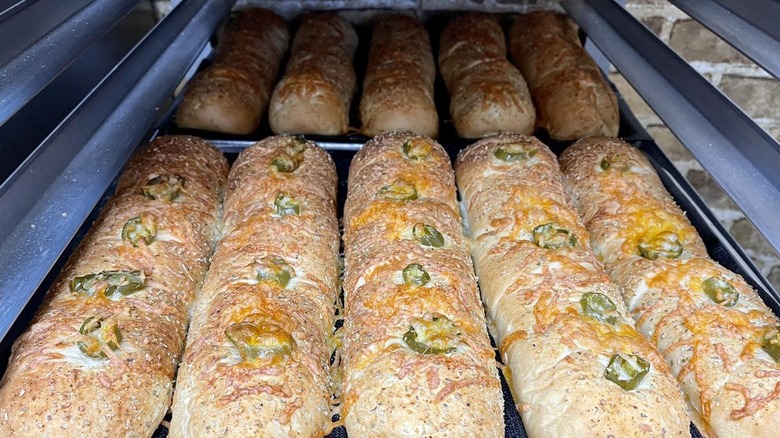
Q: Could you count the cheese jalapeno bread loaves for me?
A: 5